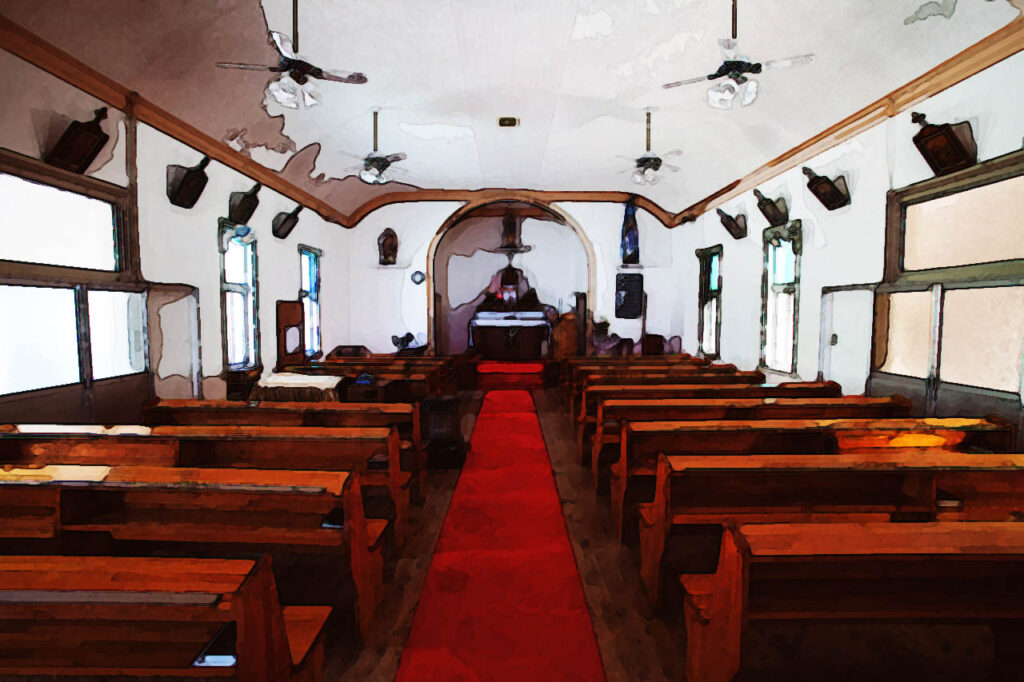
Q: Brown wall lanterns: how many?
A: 8